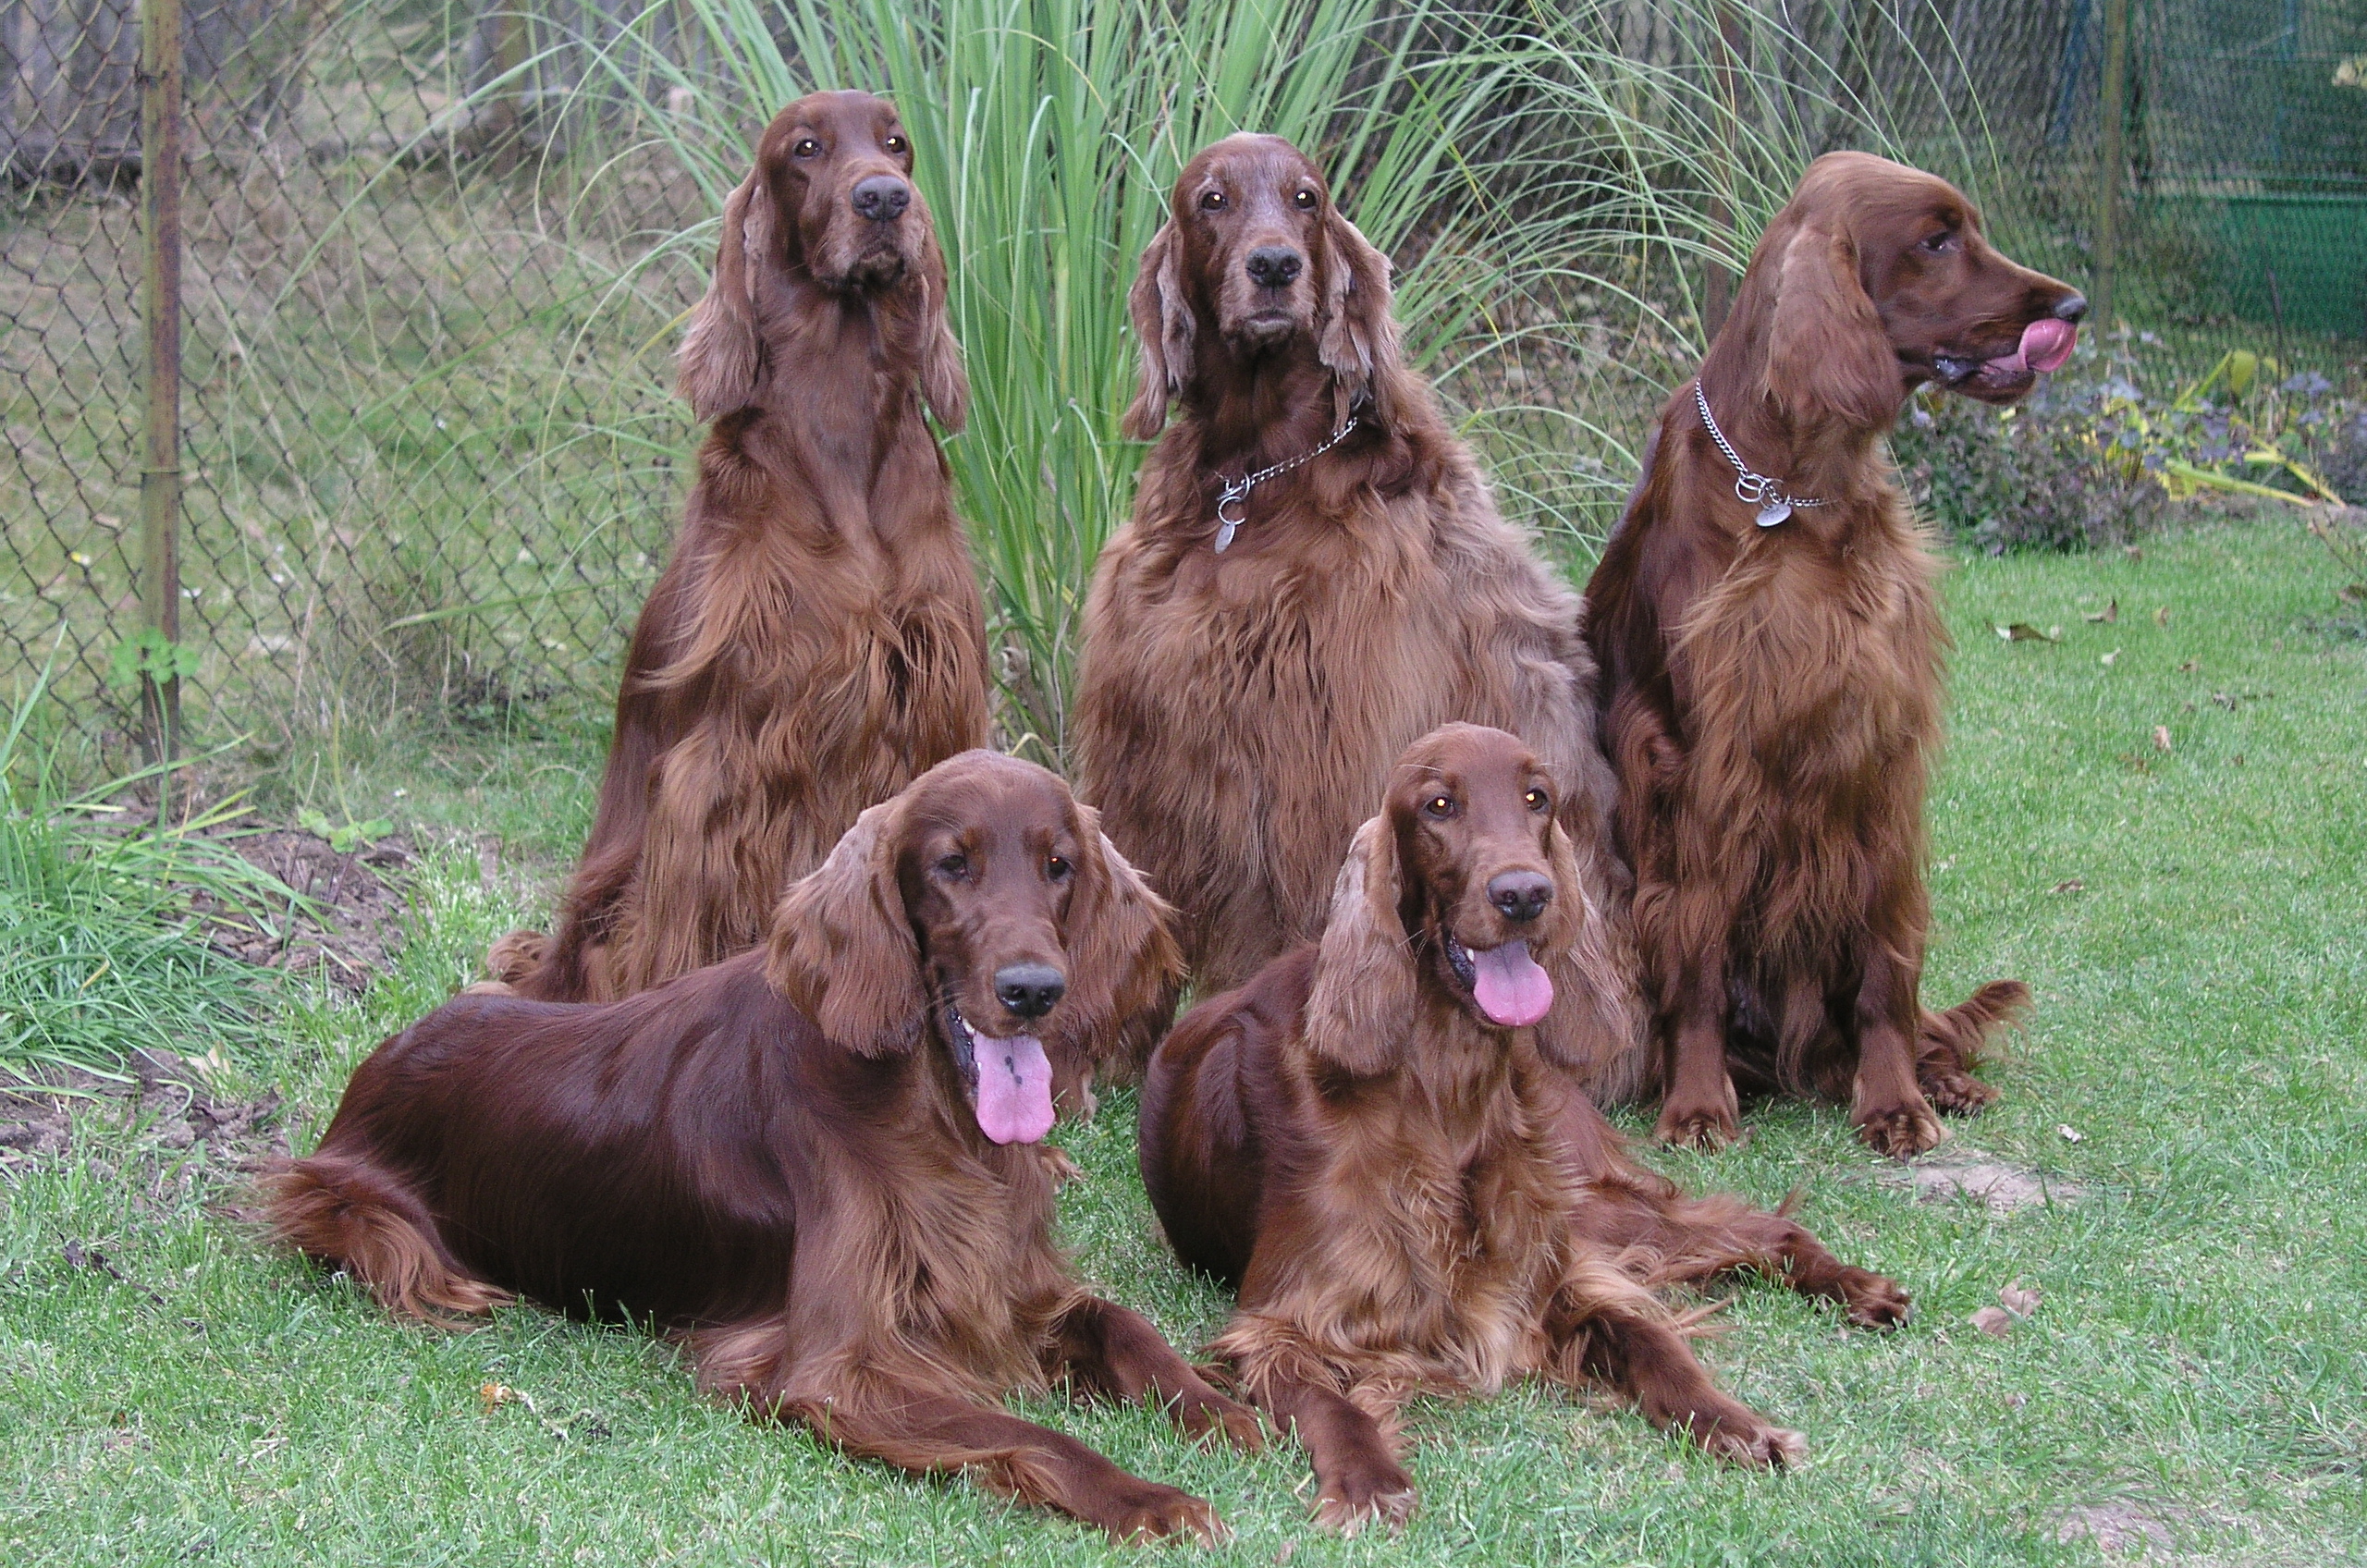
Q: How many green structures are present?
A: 1